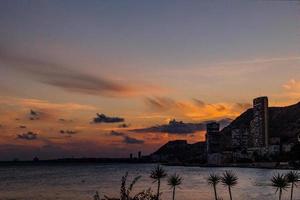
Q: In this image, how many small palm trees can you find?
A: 6